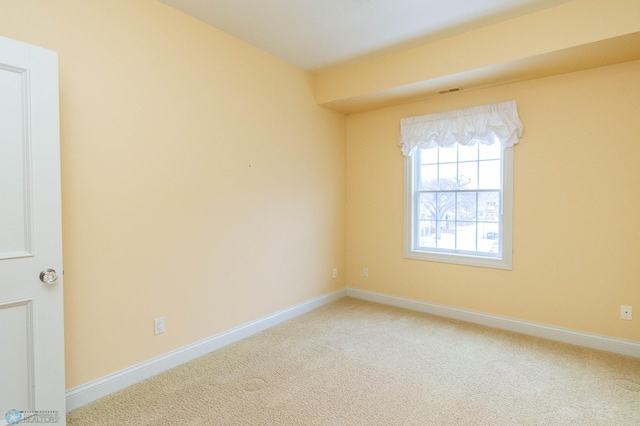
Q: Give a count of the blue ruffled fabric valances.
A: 0